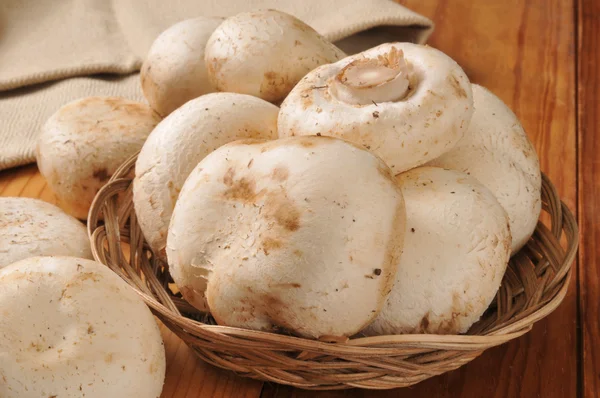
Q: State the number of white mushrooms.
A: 10